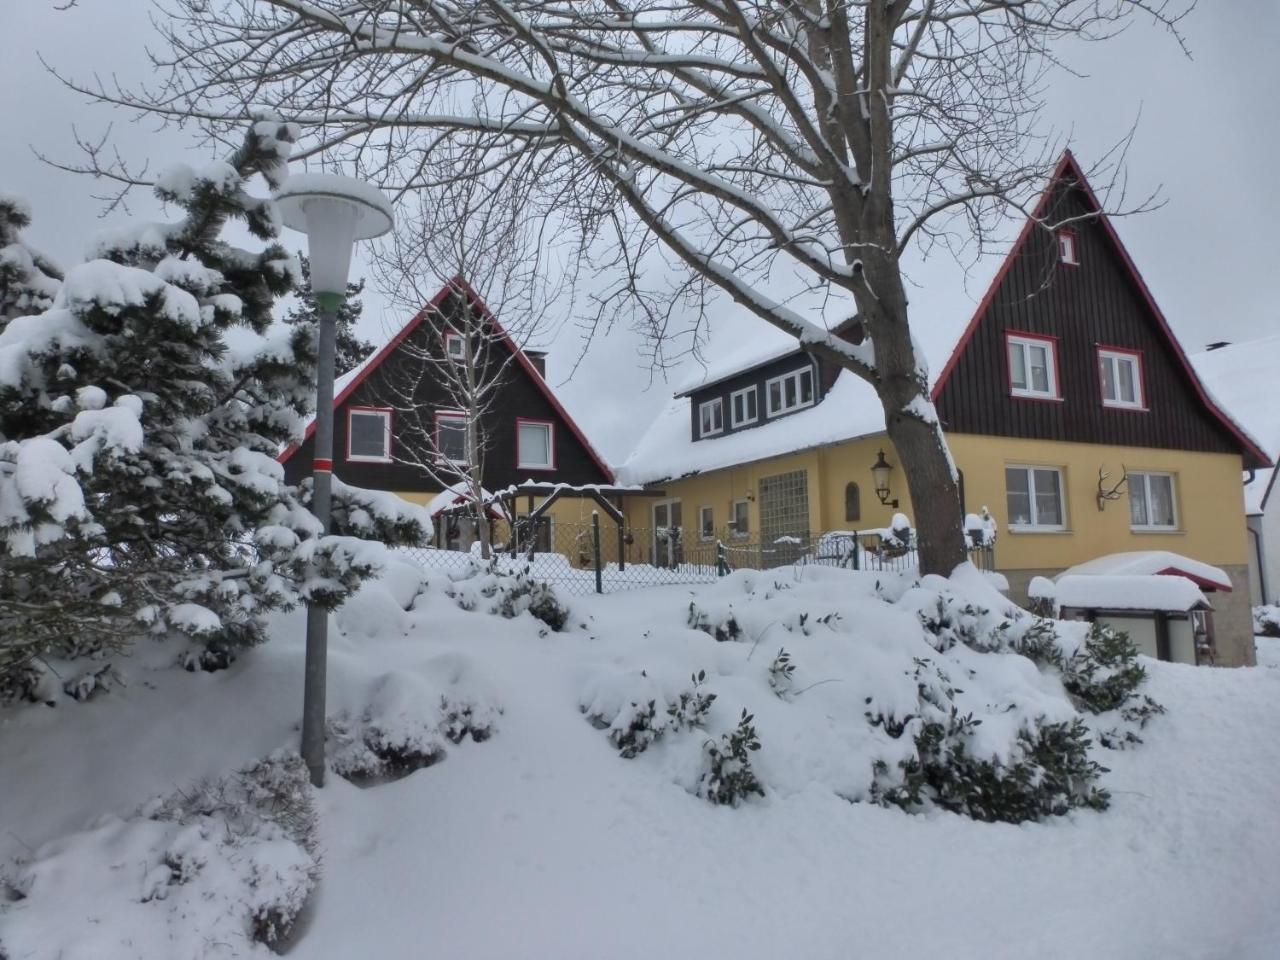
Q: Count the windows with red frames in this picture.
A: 7